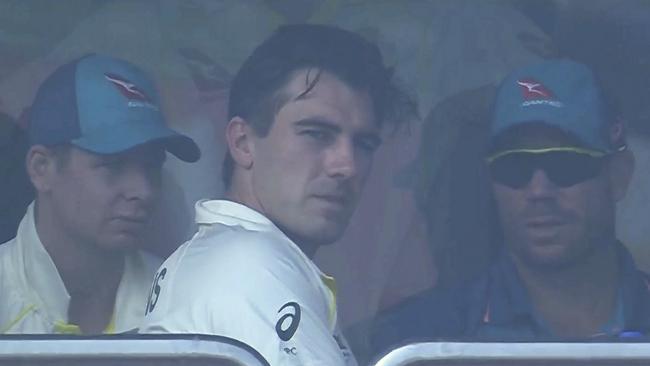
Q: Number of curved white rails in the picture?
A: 2